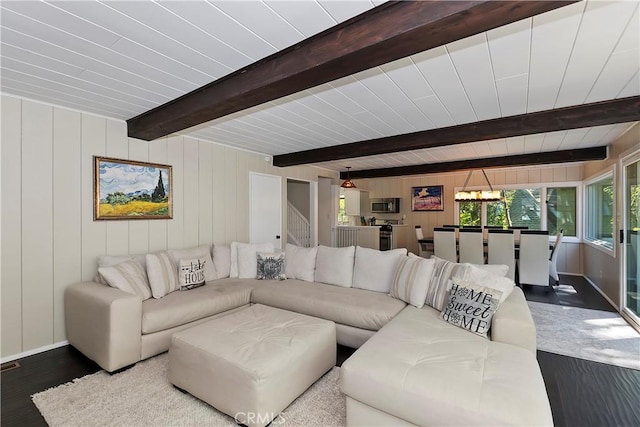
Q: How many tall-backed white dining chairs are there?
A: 10